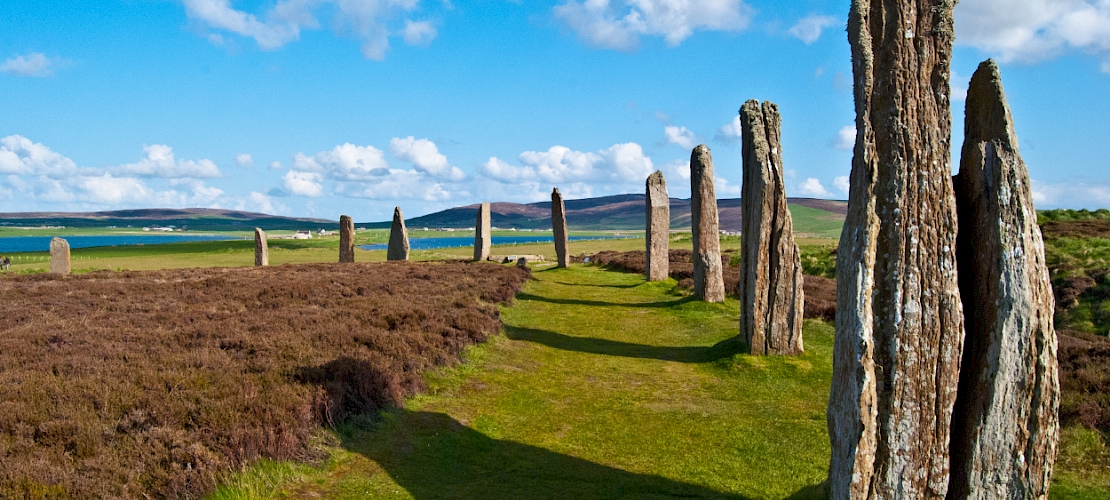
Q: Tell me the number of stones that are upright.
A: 11